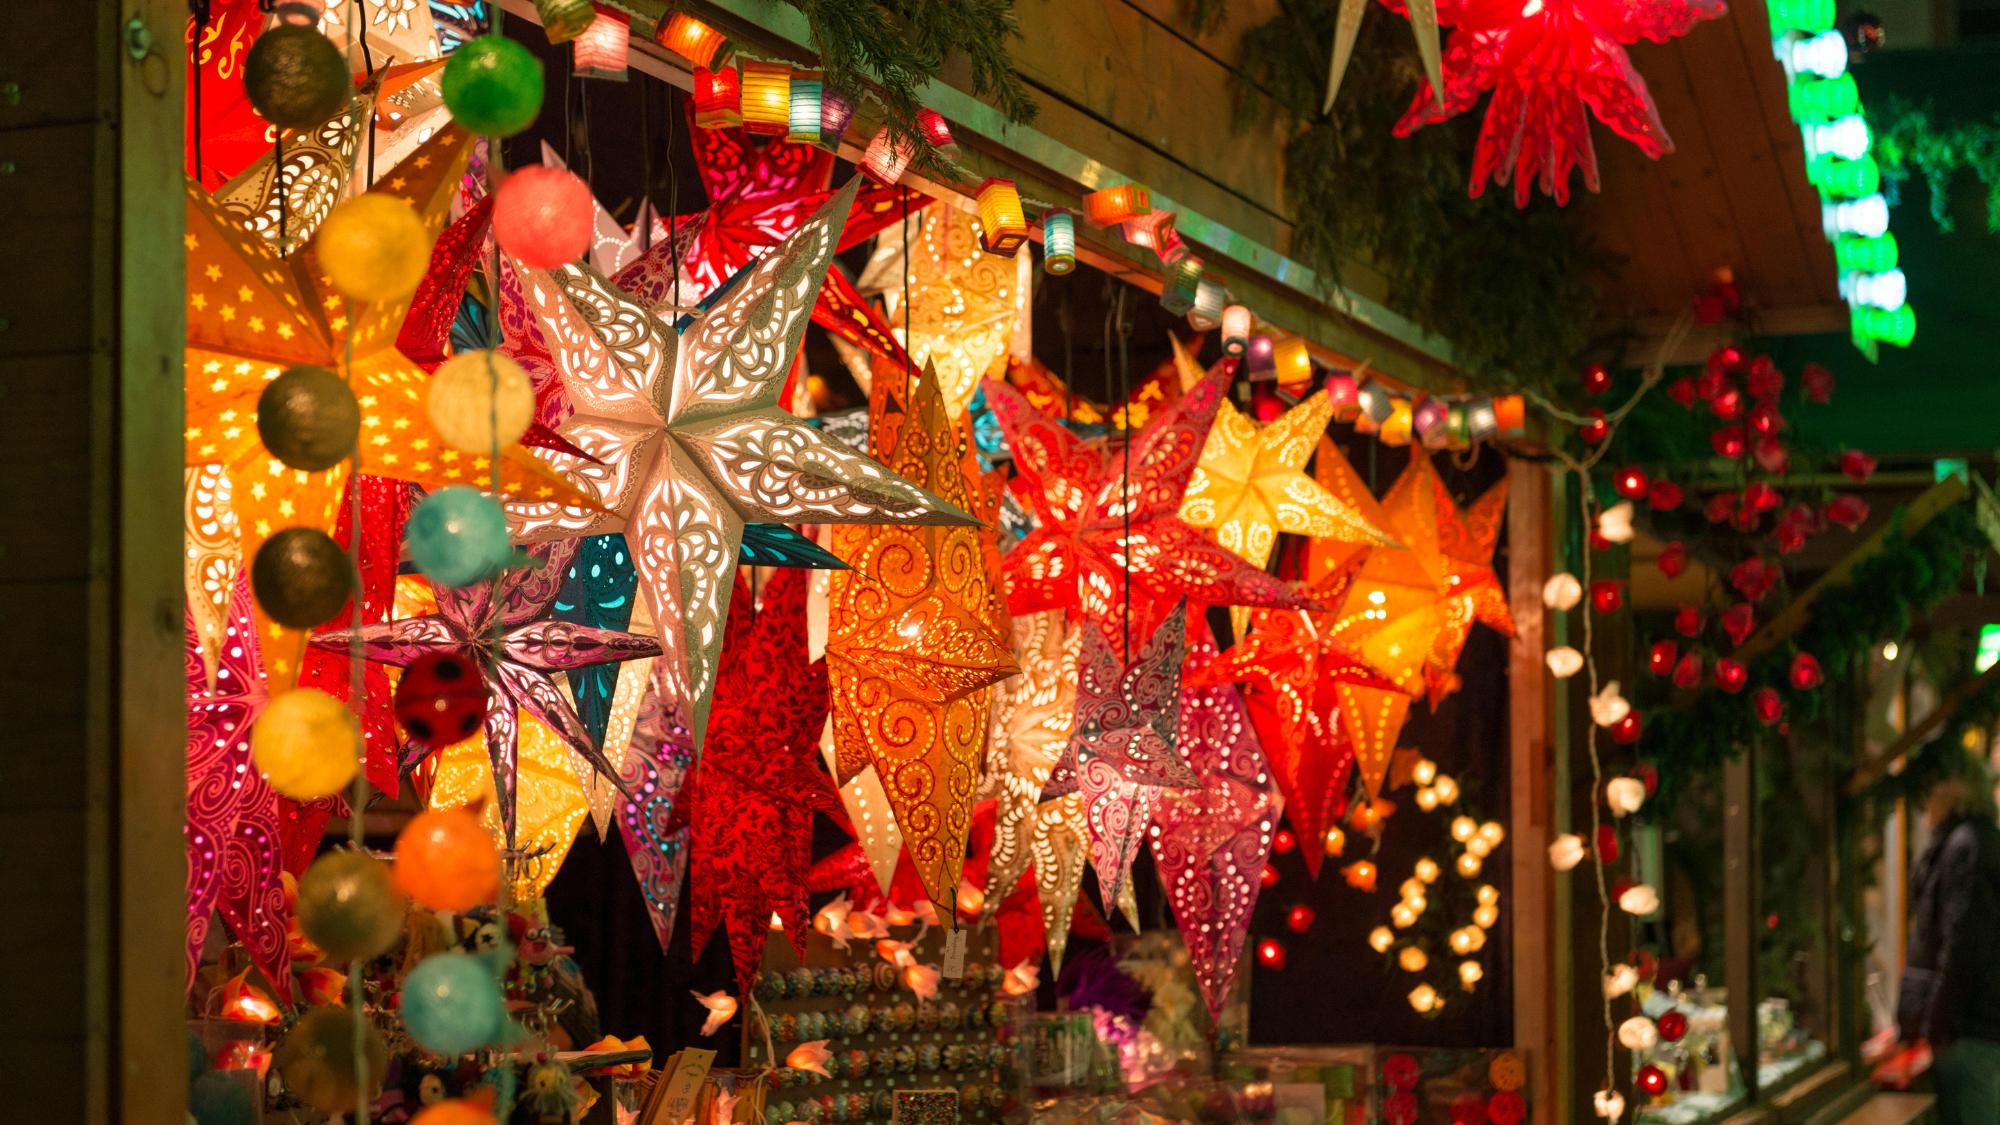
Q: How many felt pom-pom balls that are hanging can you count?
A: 15